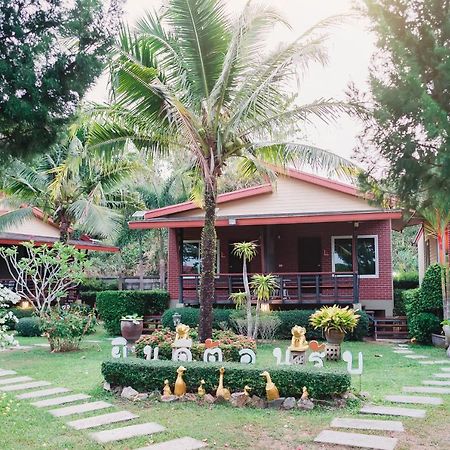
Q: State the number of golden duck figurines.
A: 7